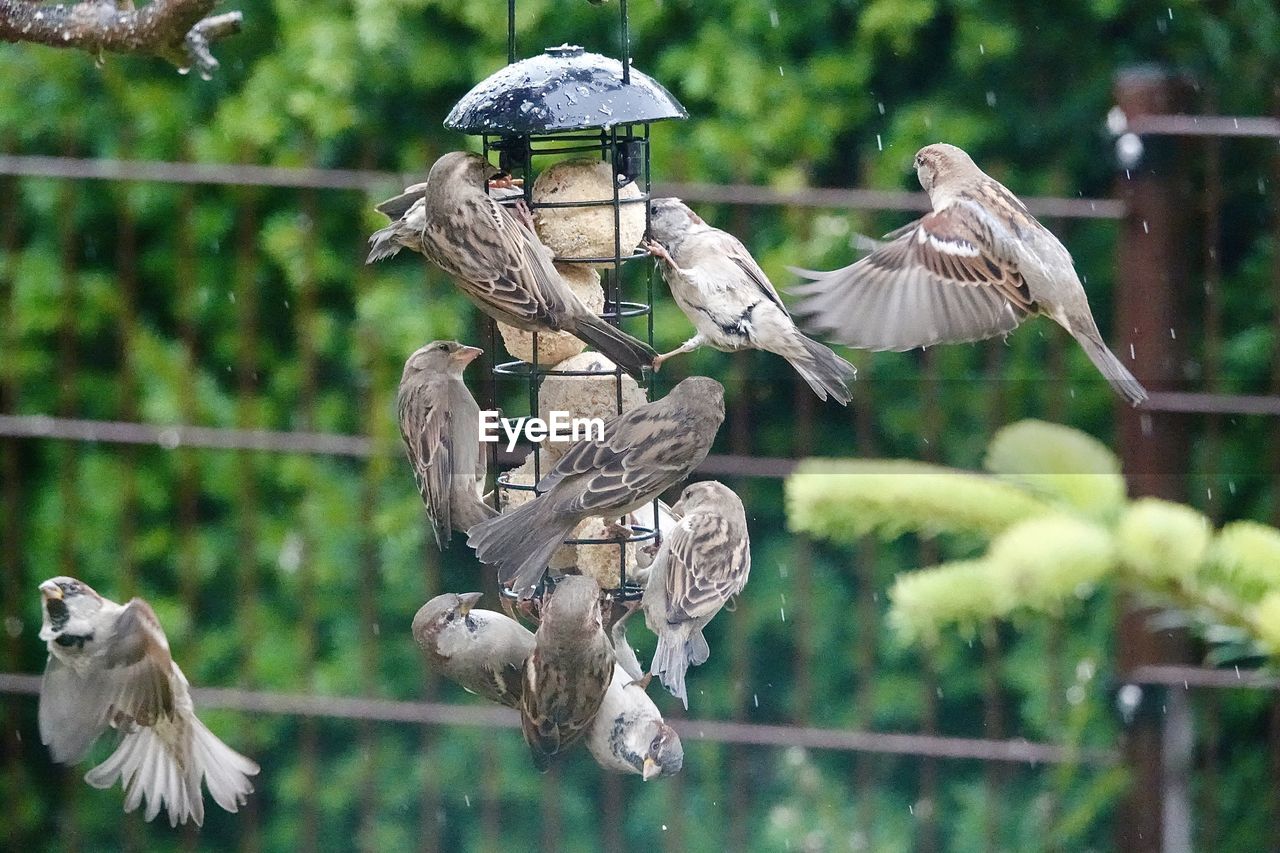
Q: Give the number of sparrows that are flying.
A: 2